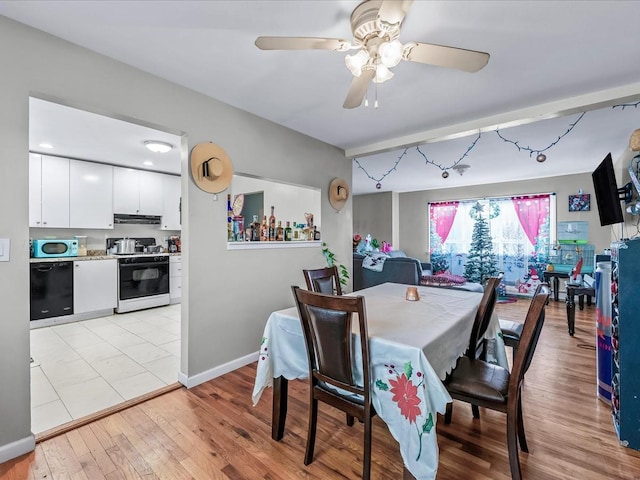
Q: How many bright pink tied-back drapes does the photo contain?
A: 2